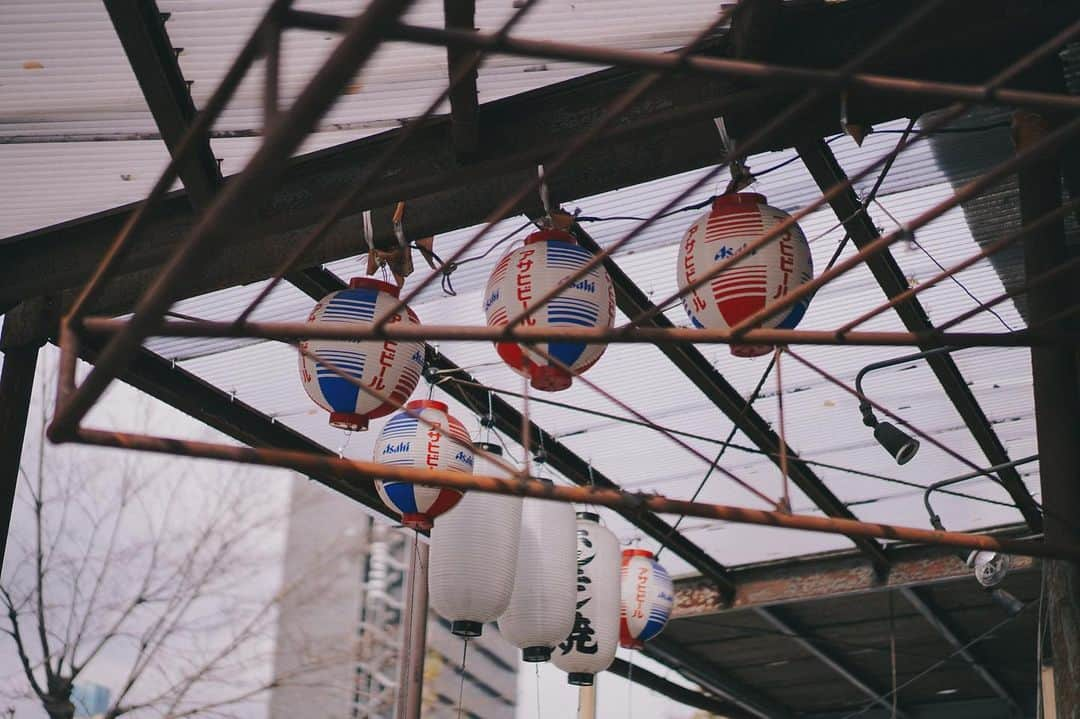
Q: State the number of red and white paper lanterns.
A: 5